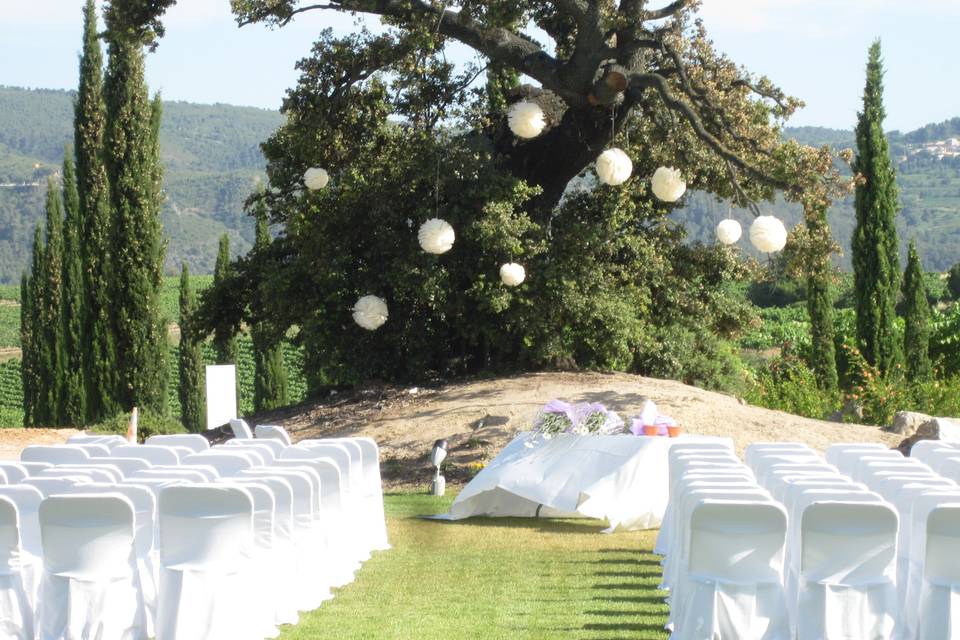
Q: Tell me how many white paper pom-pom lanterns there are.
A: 9